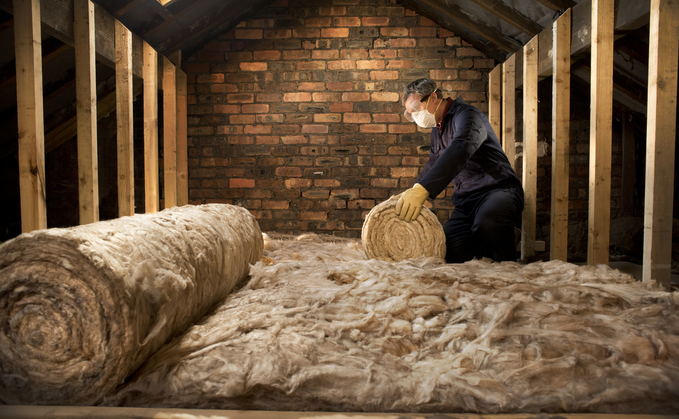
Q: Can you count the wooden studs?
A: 12